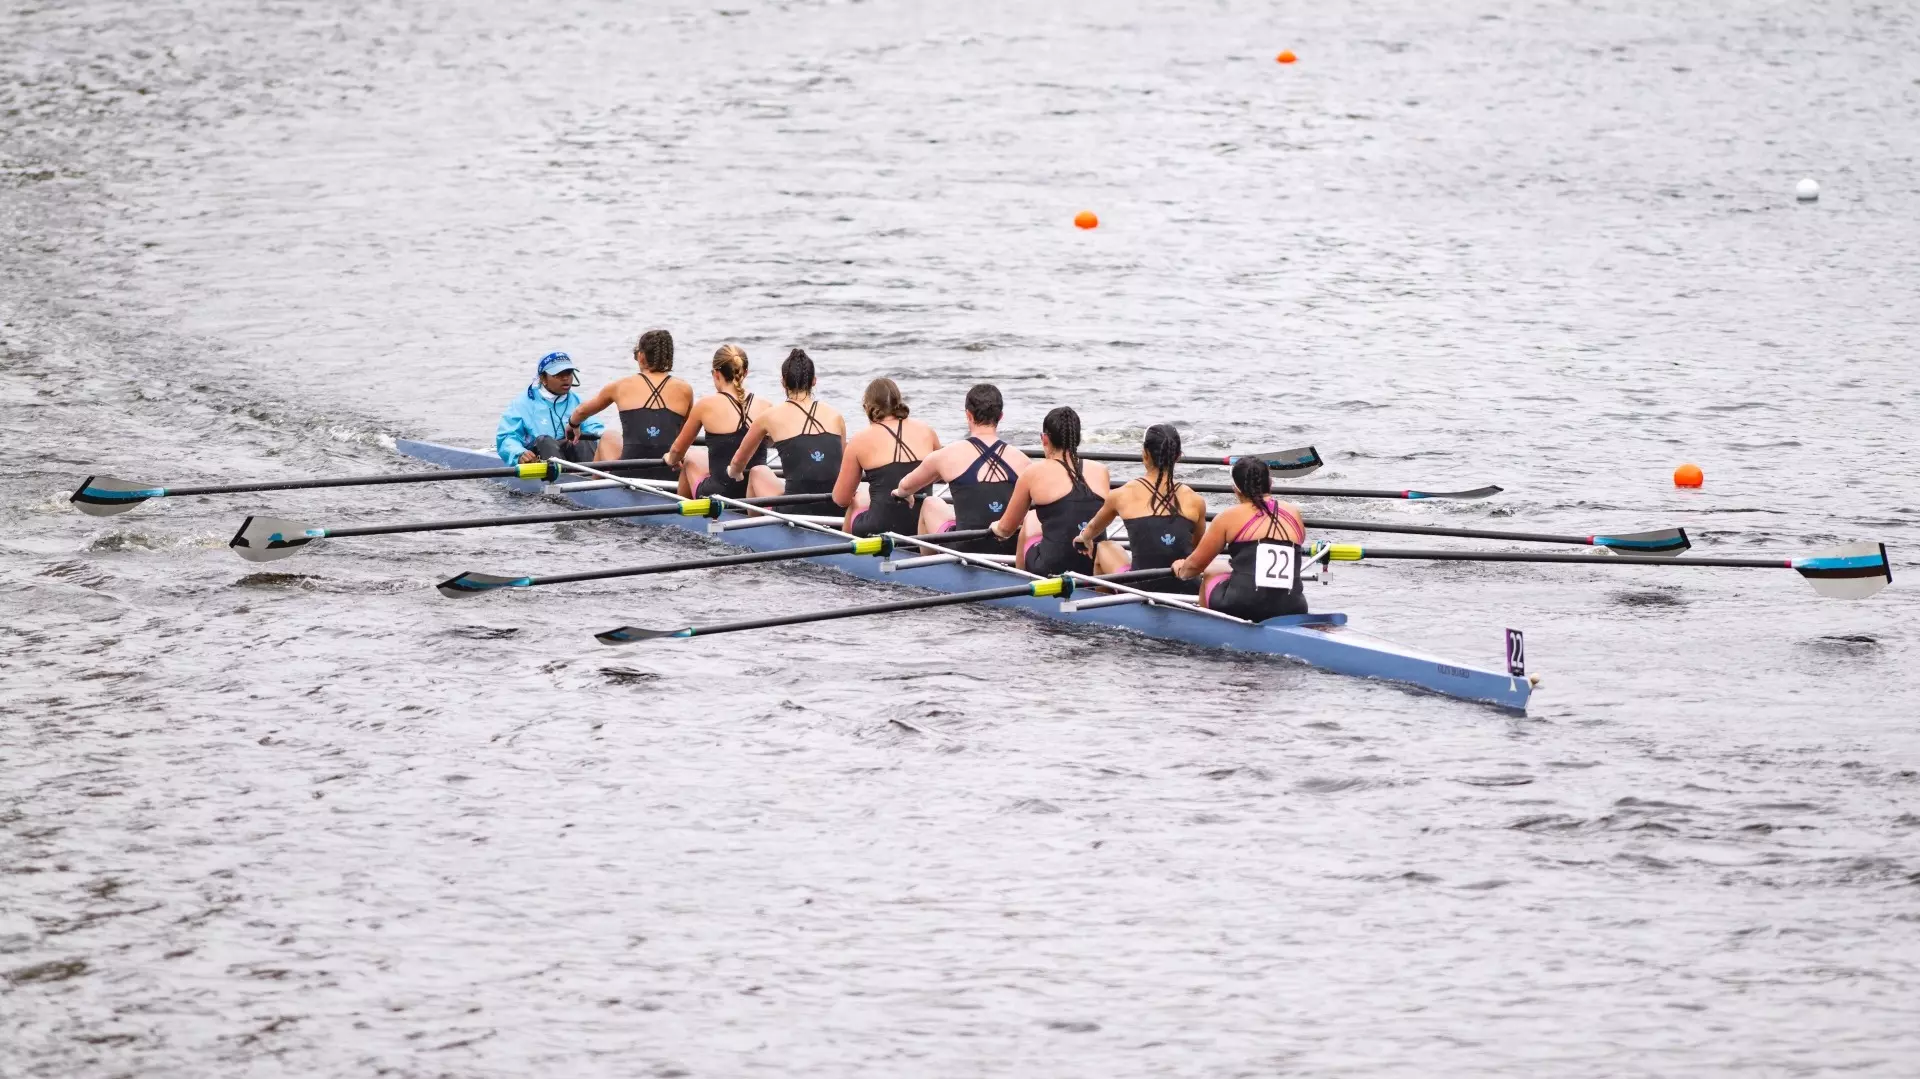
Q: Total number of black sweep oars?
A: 8